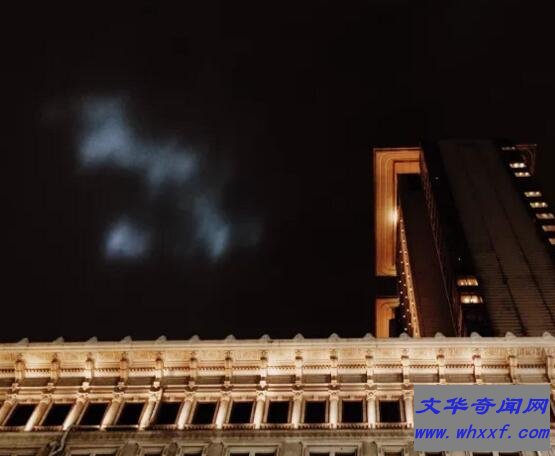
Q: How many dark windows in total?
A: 11